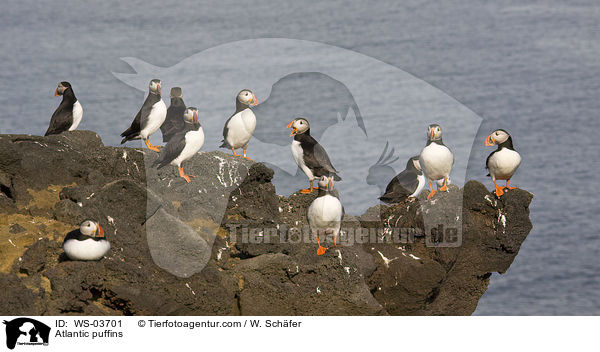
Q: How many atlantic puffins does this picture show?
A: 11